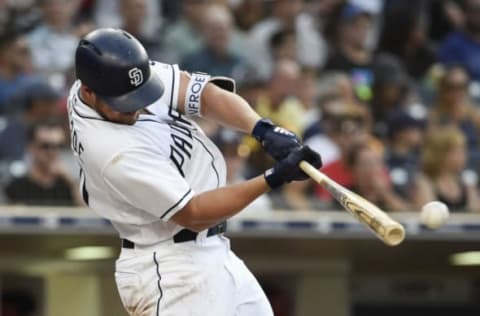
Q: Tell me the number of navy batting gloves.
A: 2